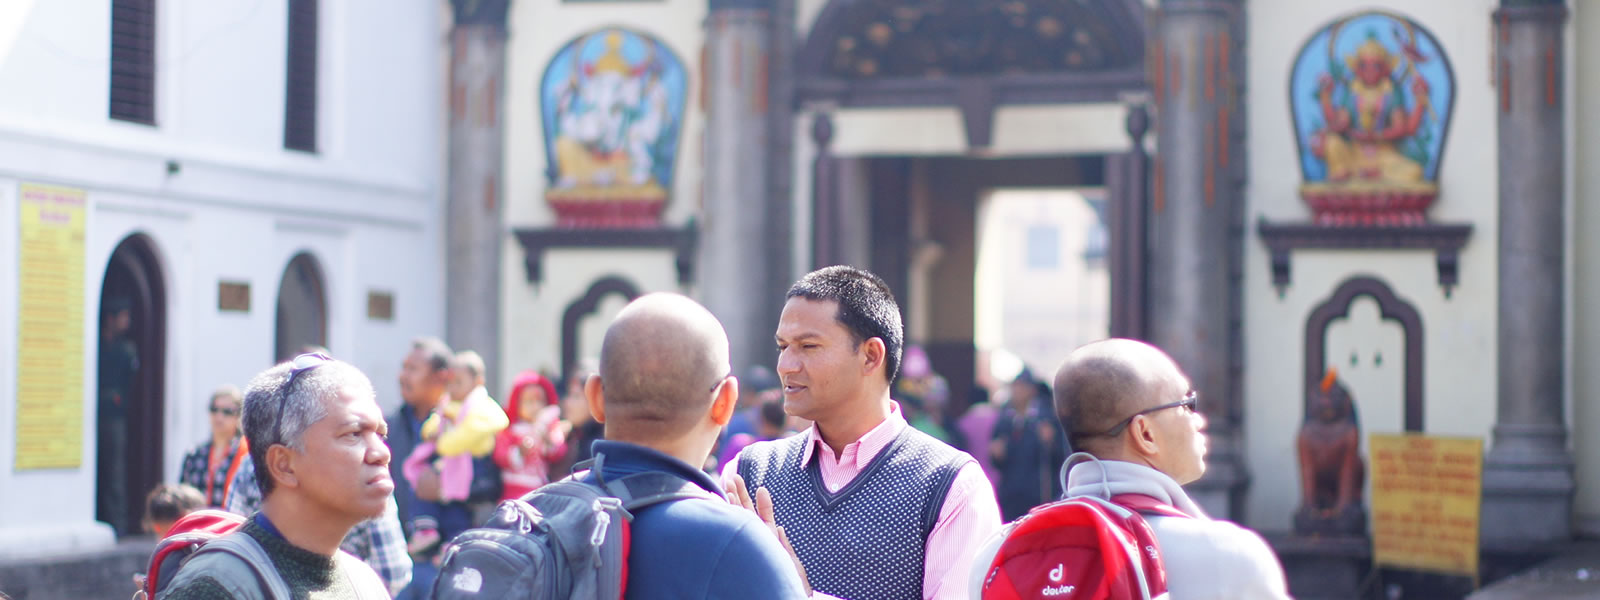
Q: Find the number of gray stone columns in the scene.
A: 4